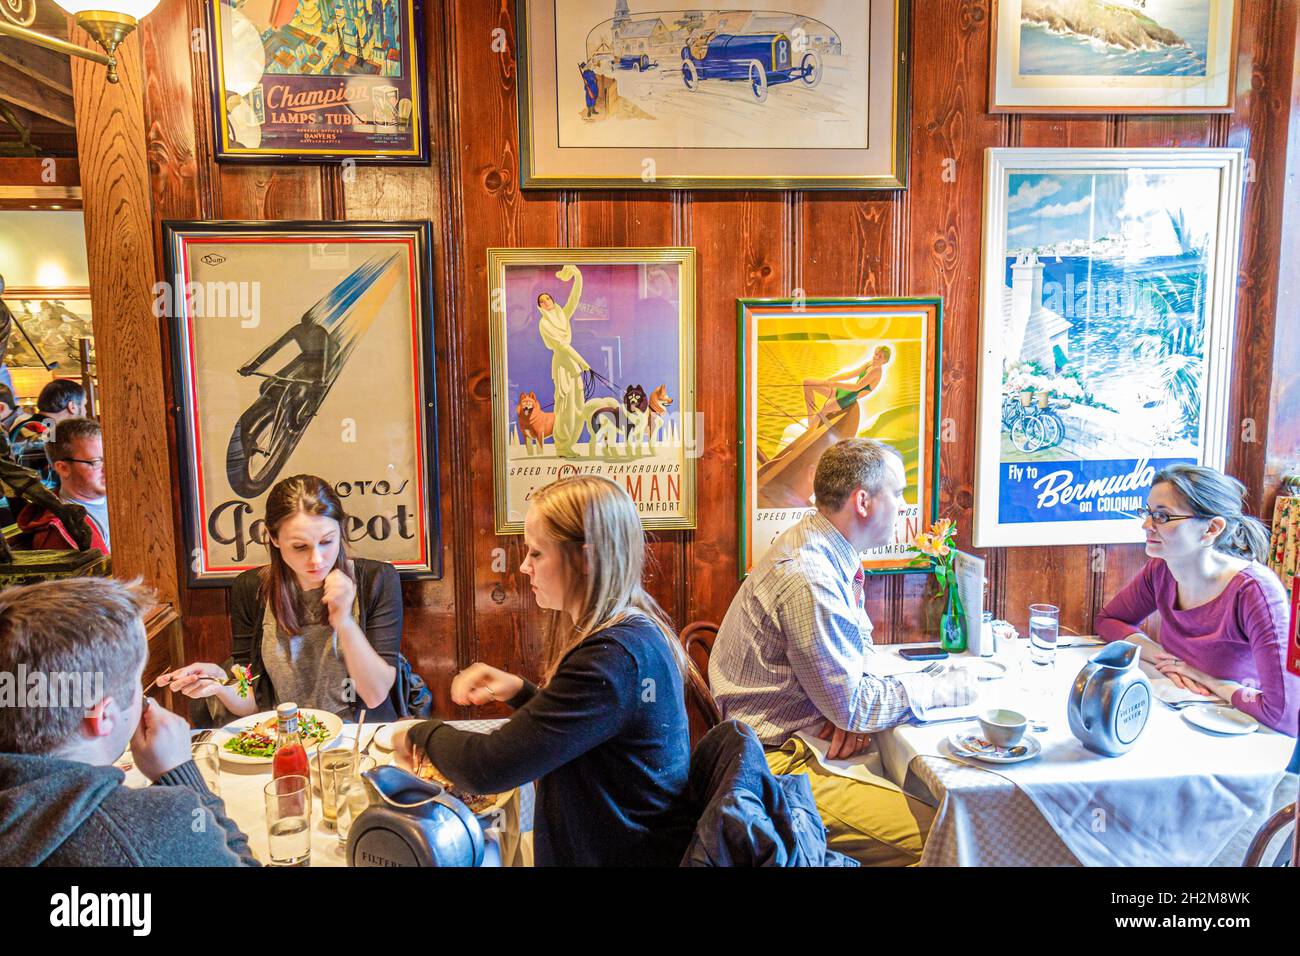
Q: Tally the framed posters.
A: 7